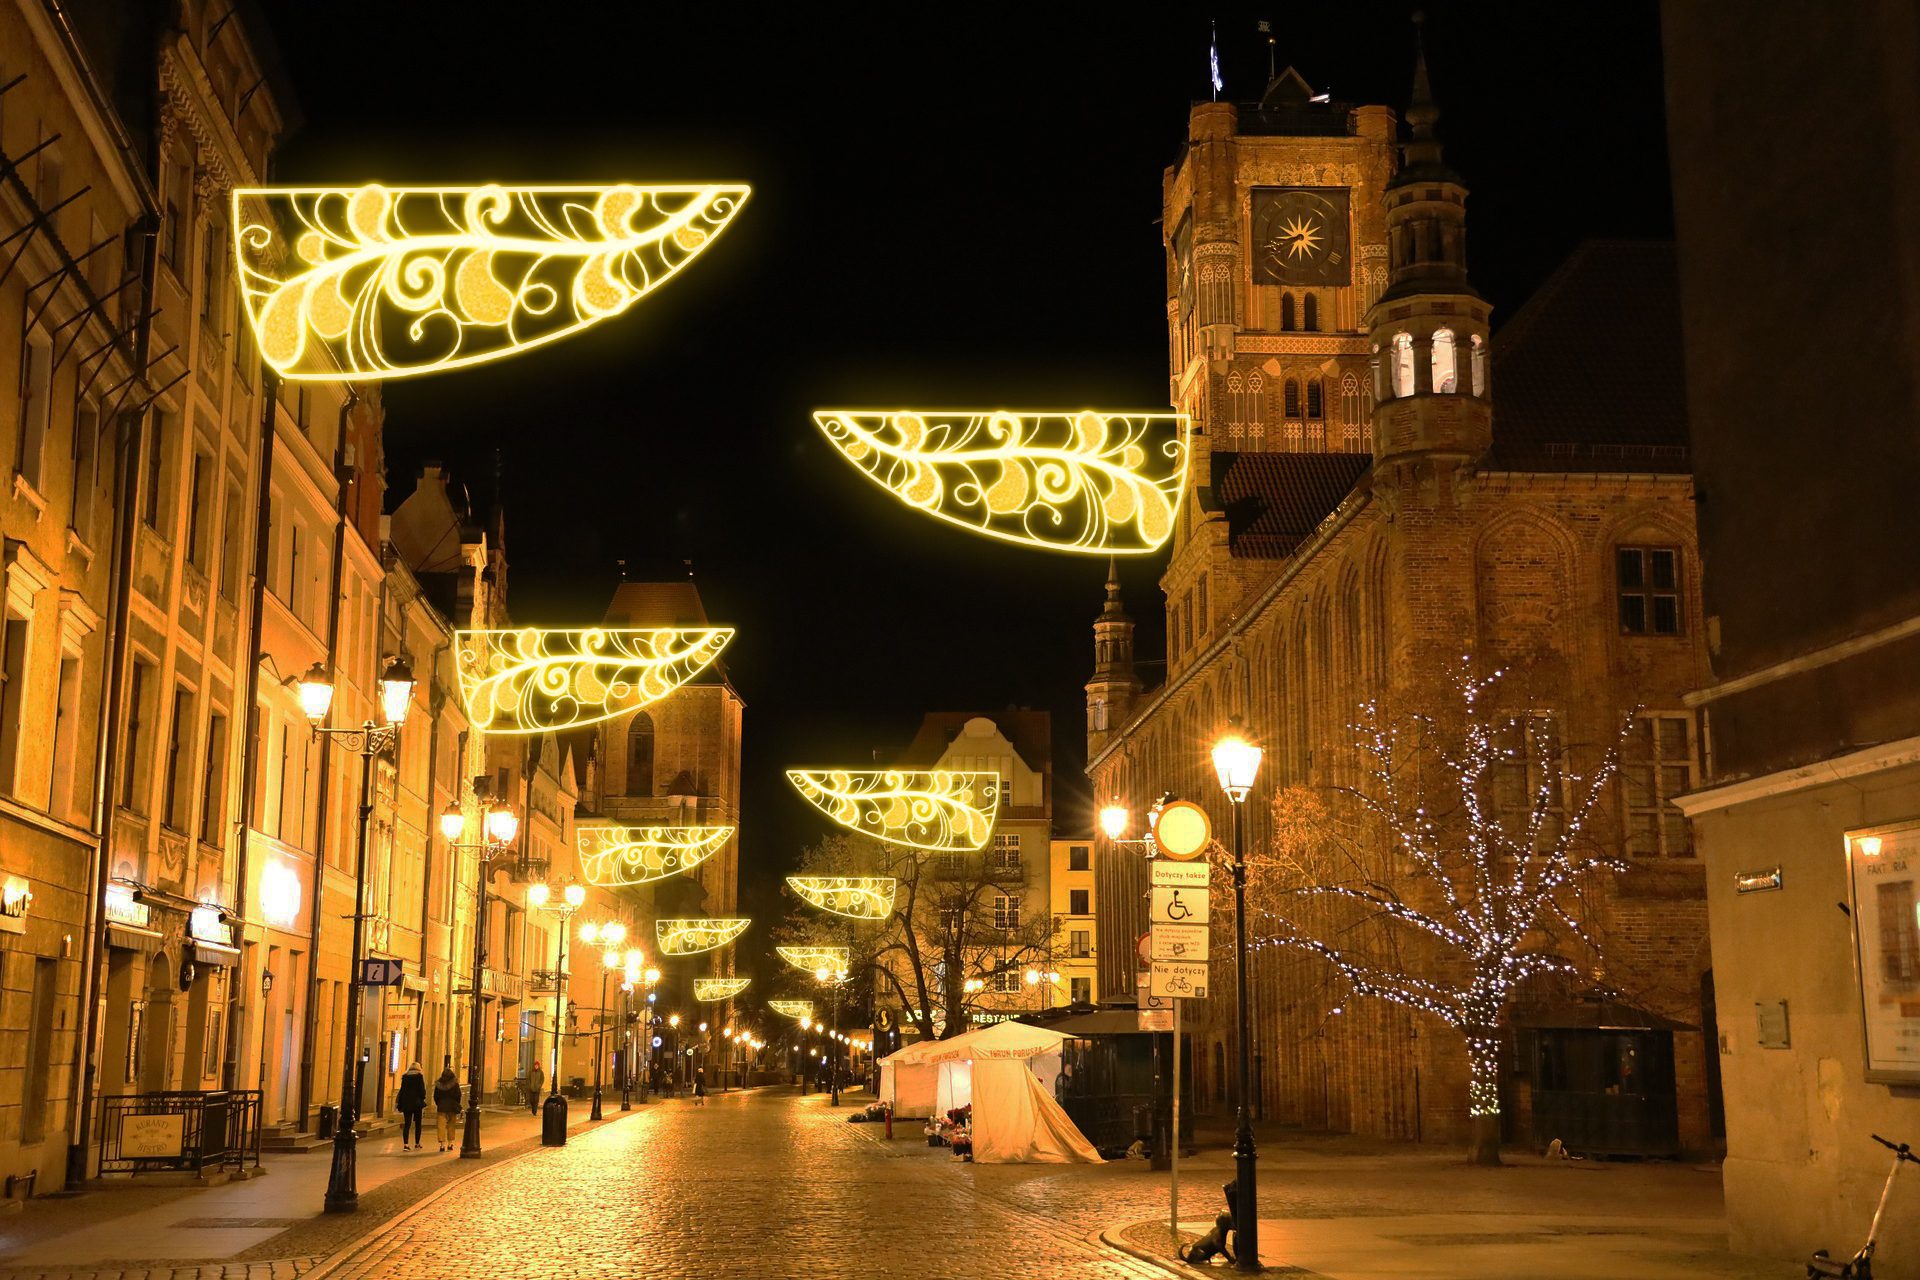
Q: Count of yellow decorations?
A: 10